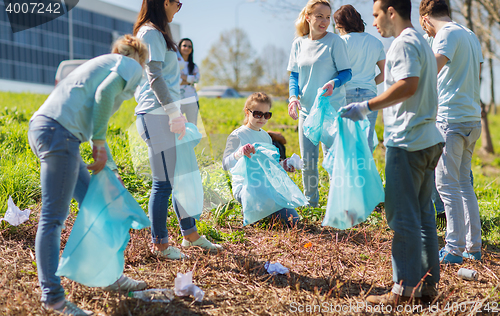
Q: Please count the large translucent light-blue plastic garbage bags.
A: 5